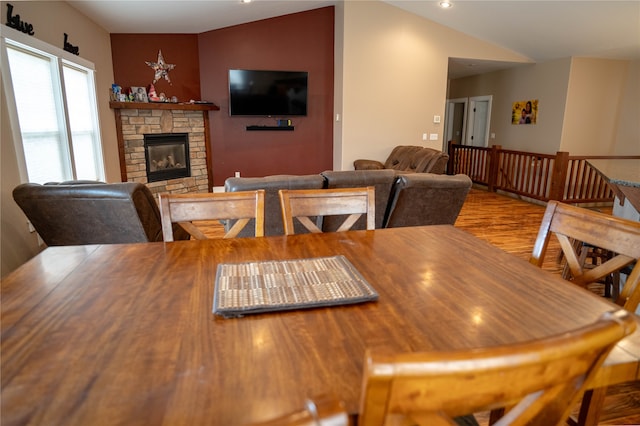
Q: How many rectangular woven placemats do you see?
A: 1